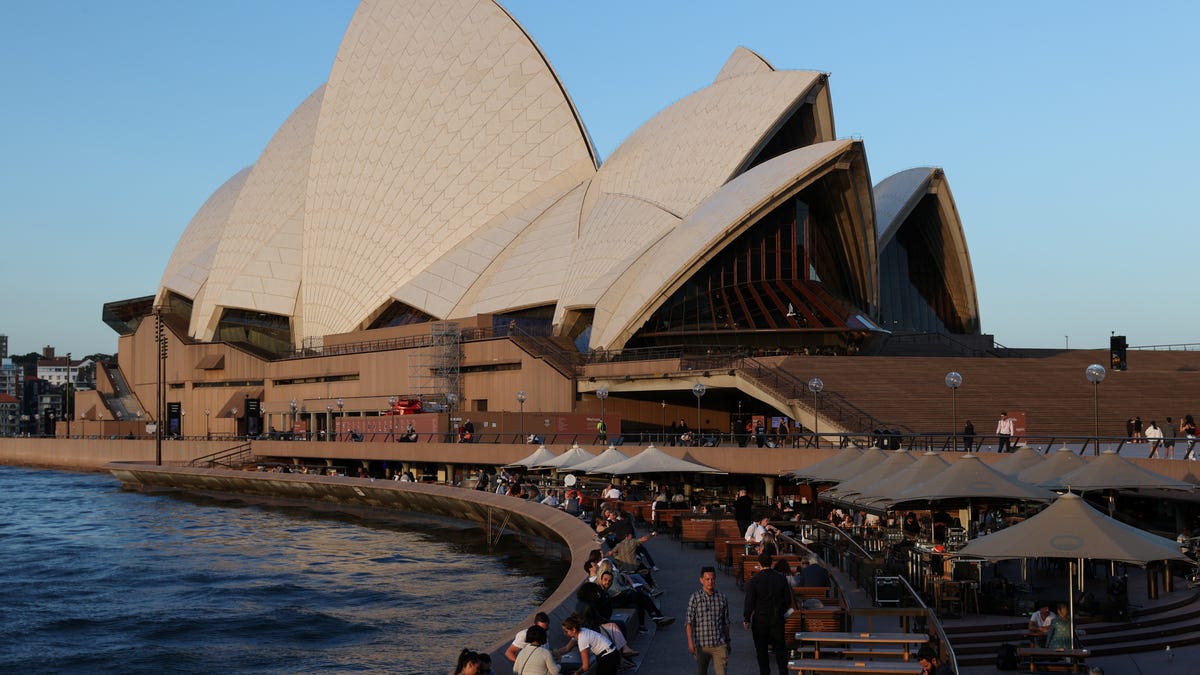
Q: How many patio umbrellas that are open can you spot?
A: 13